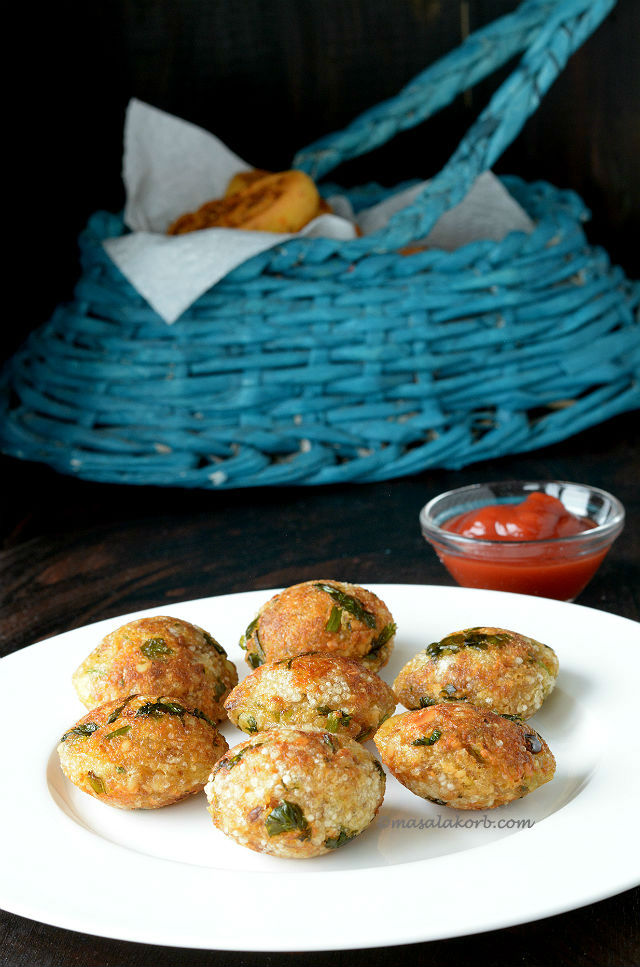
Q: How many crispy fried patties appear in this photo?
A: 7